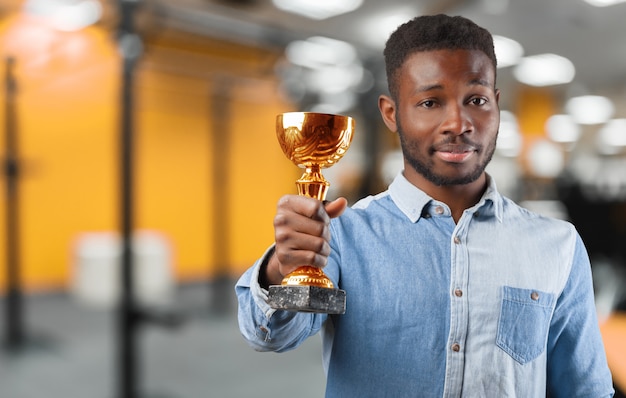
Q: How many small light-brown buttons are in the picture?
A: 5